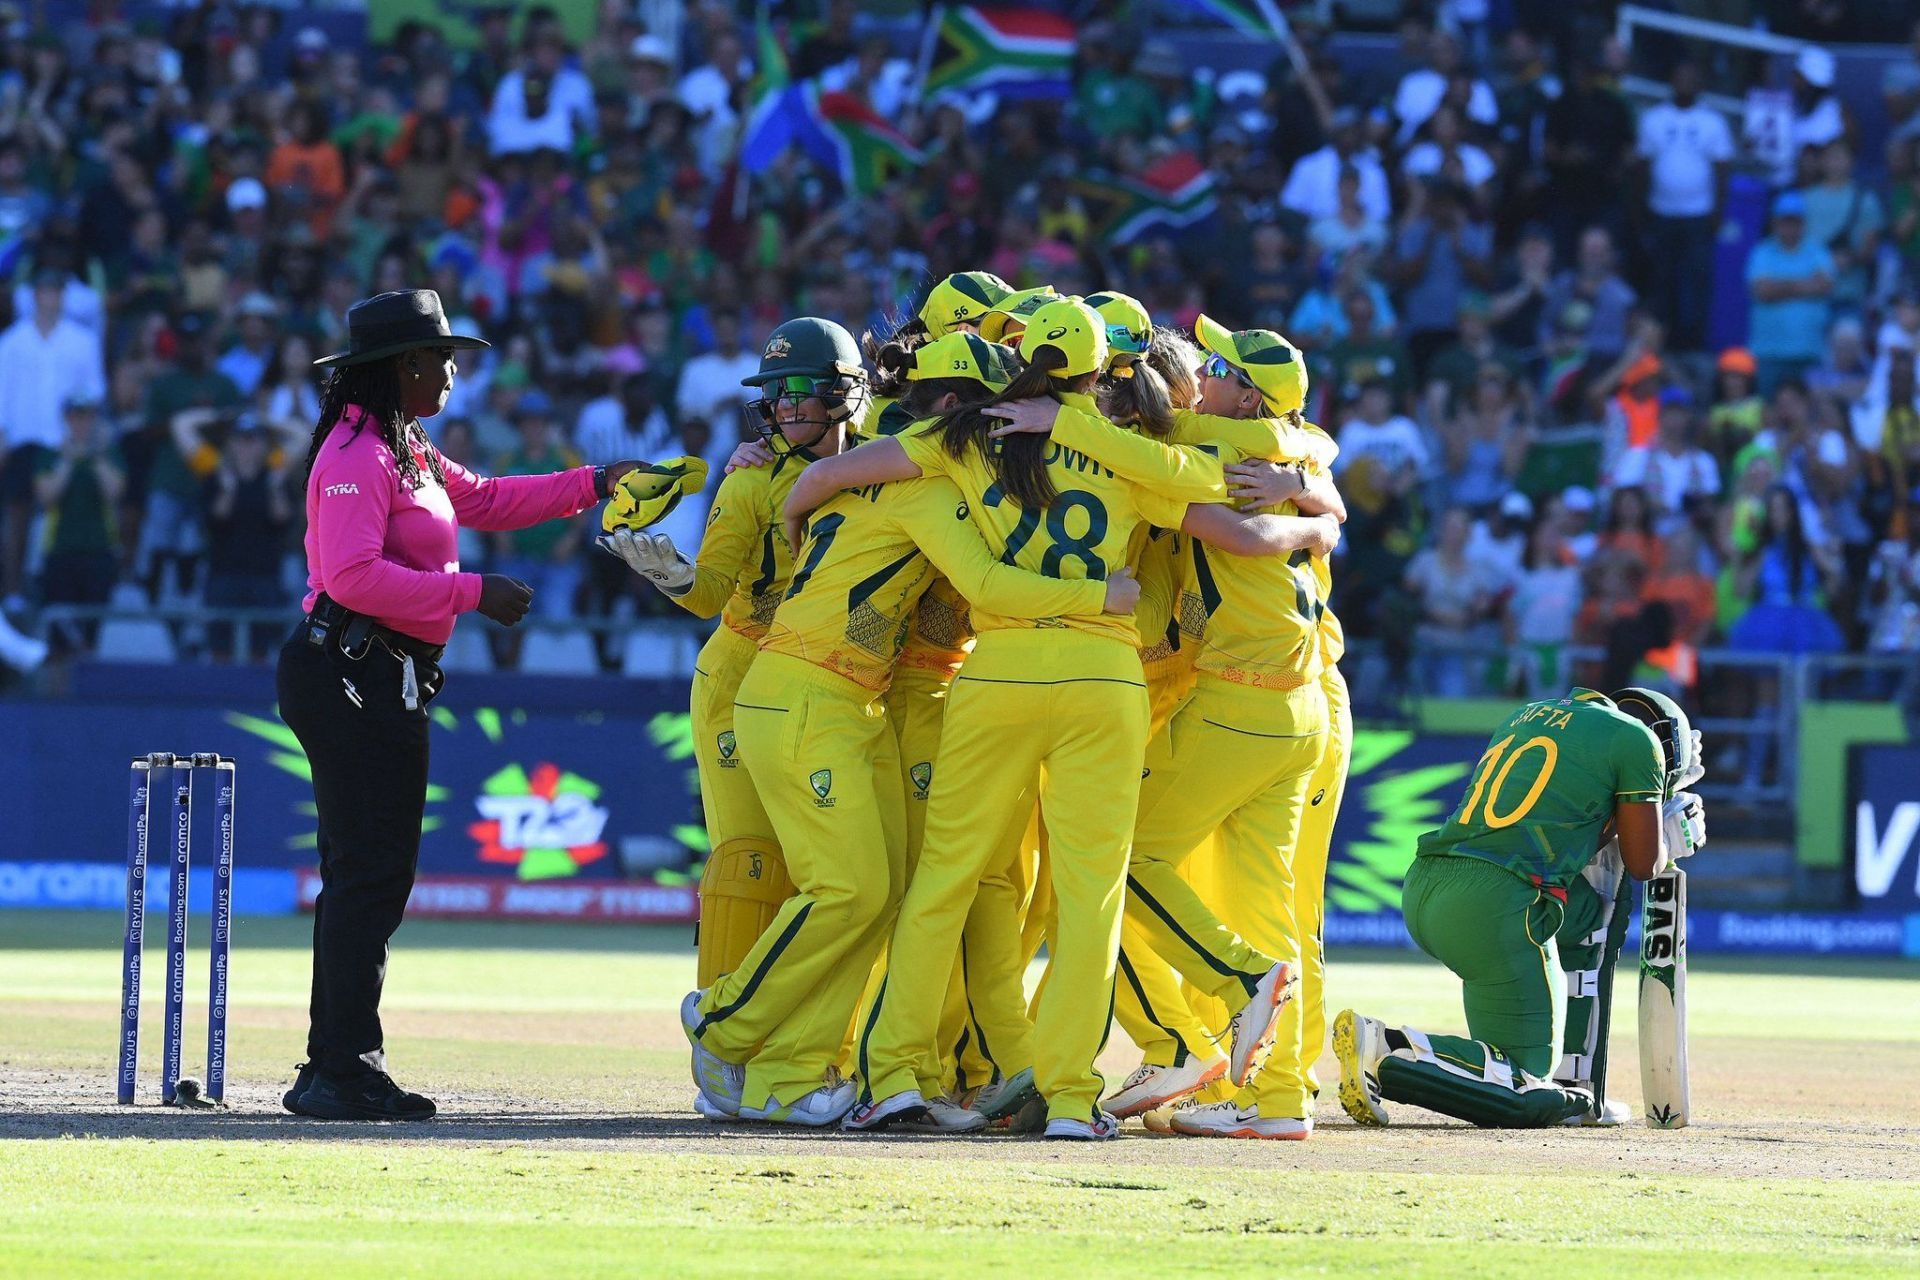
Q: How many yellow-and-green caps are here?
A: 7